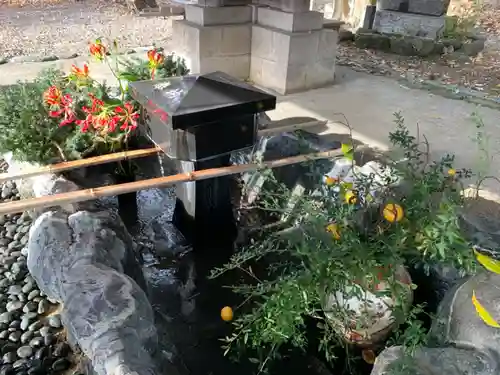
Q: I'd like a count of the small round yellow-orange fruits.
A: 6